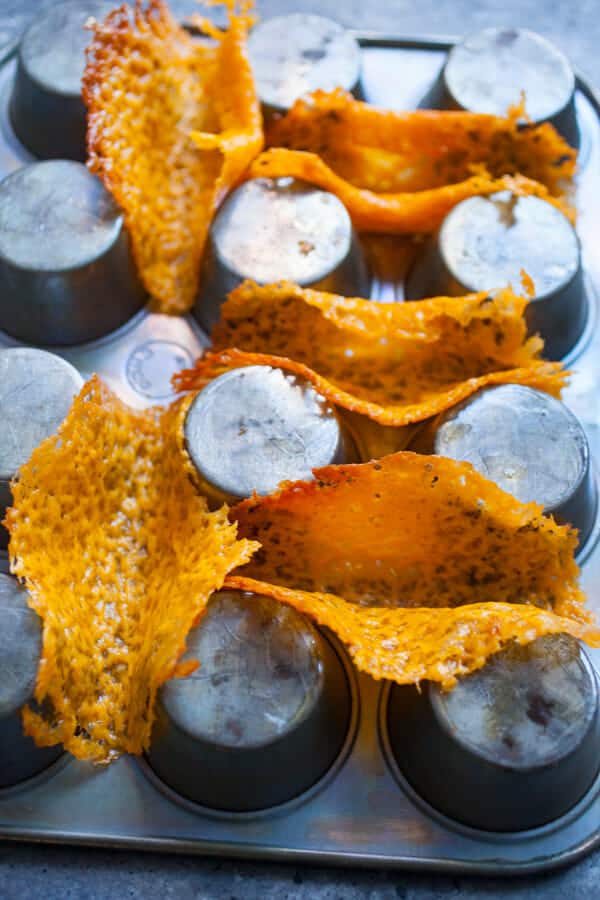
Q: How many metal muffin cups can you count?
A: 12